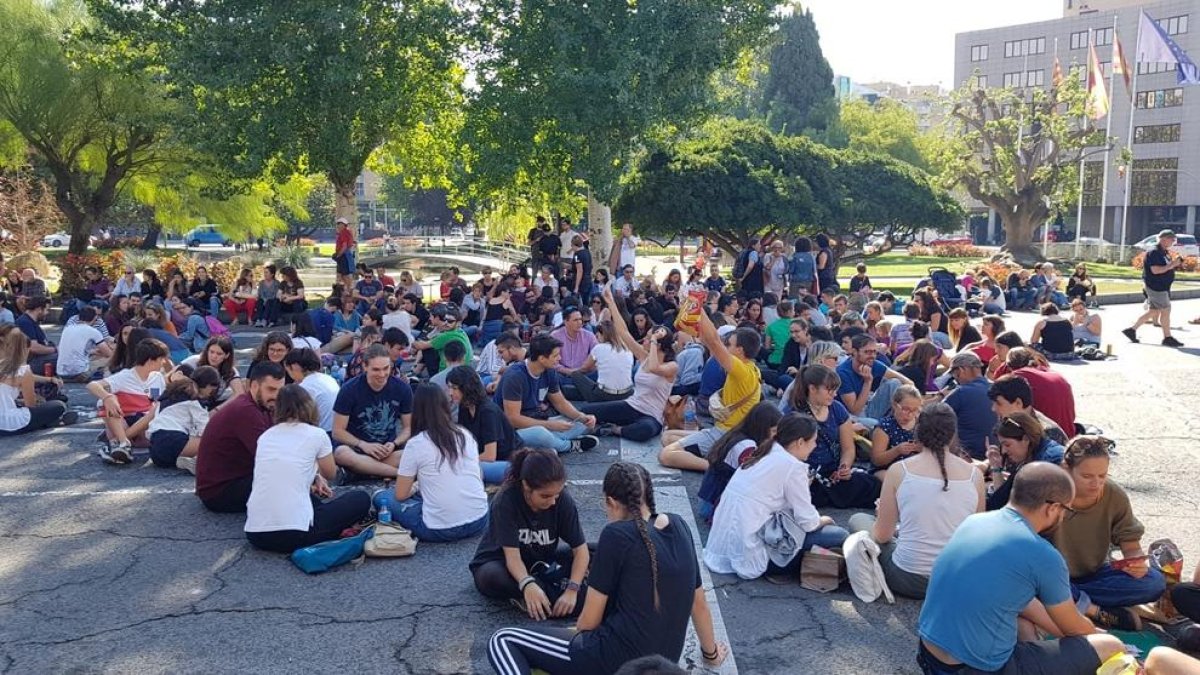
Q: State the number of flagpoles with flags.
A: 4